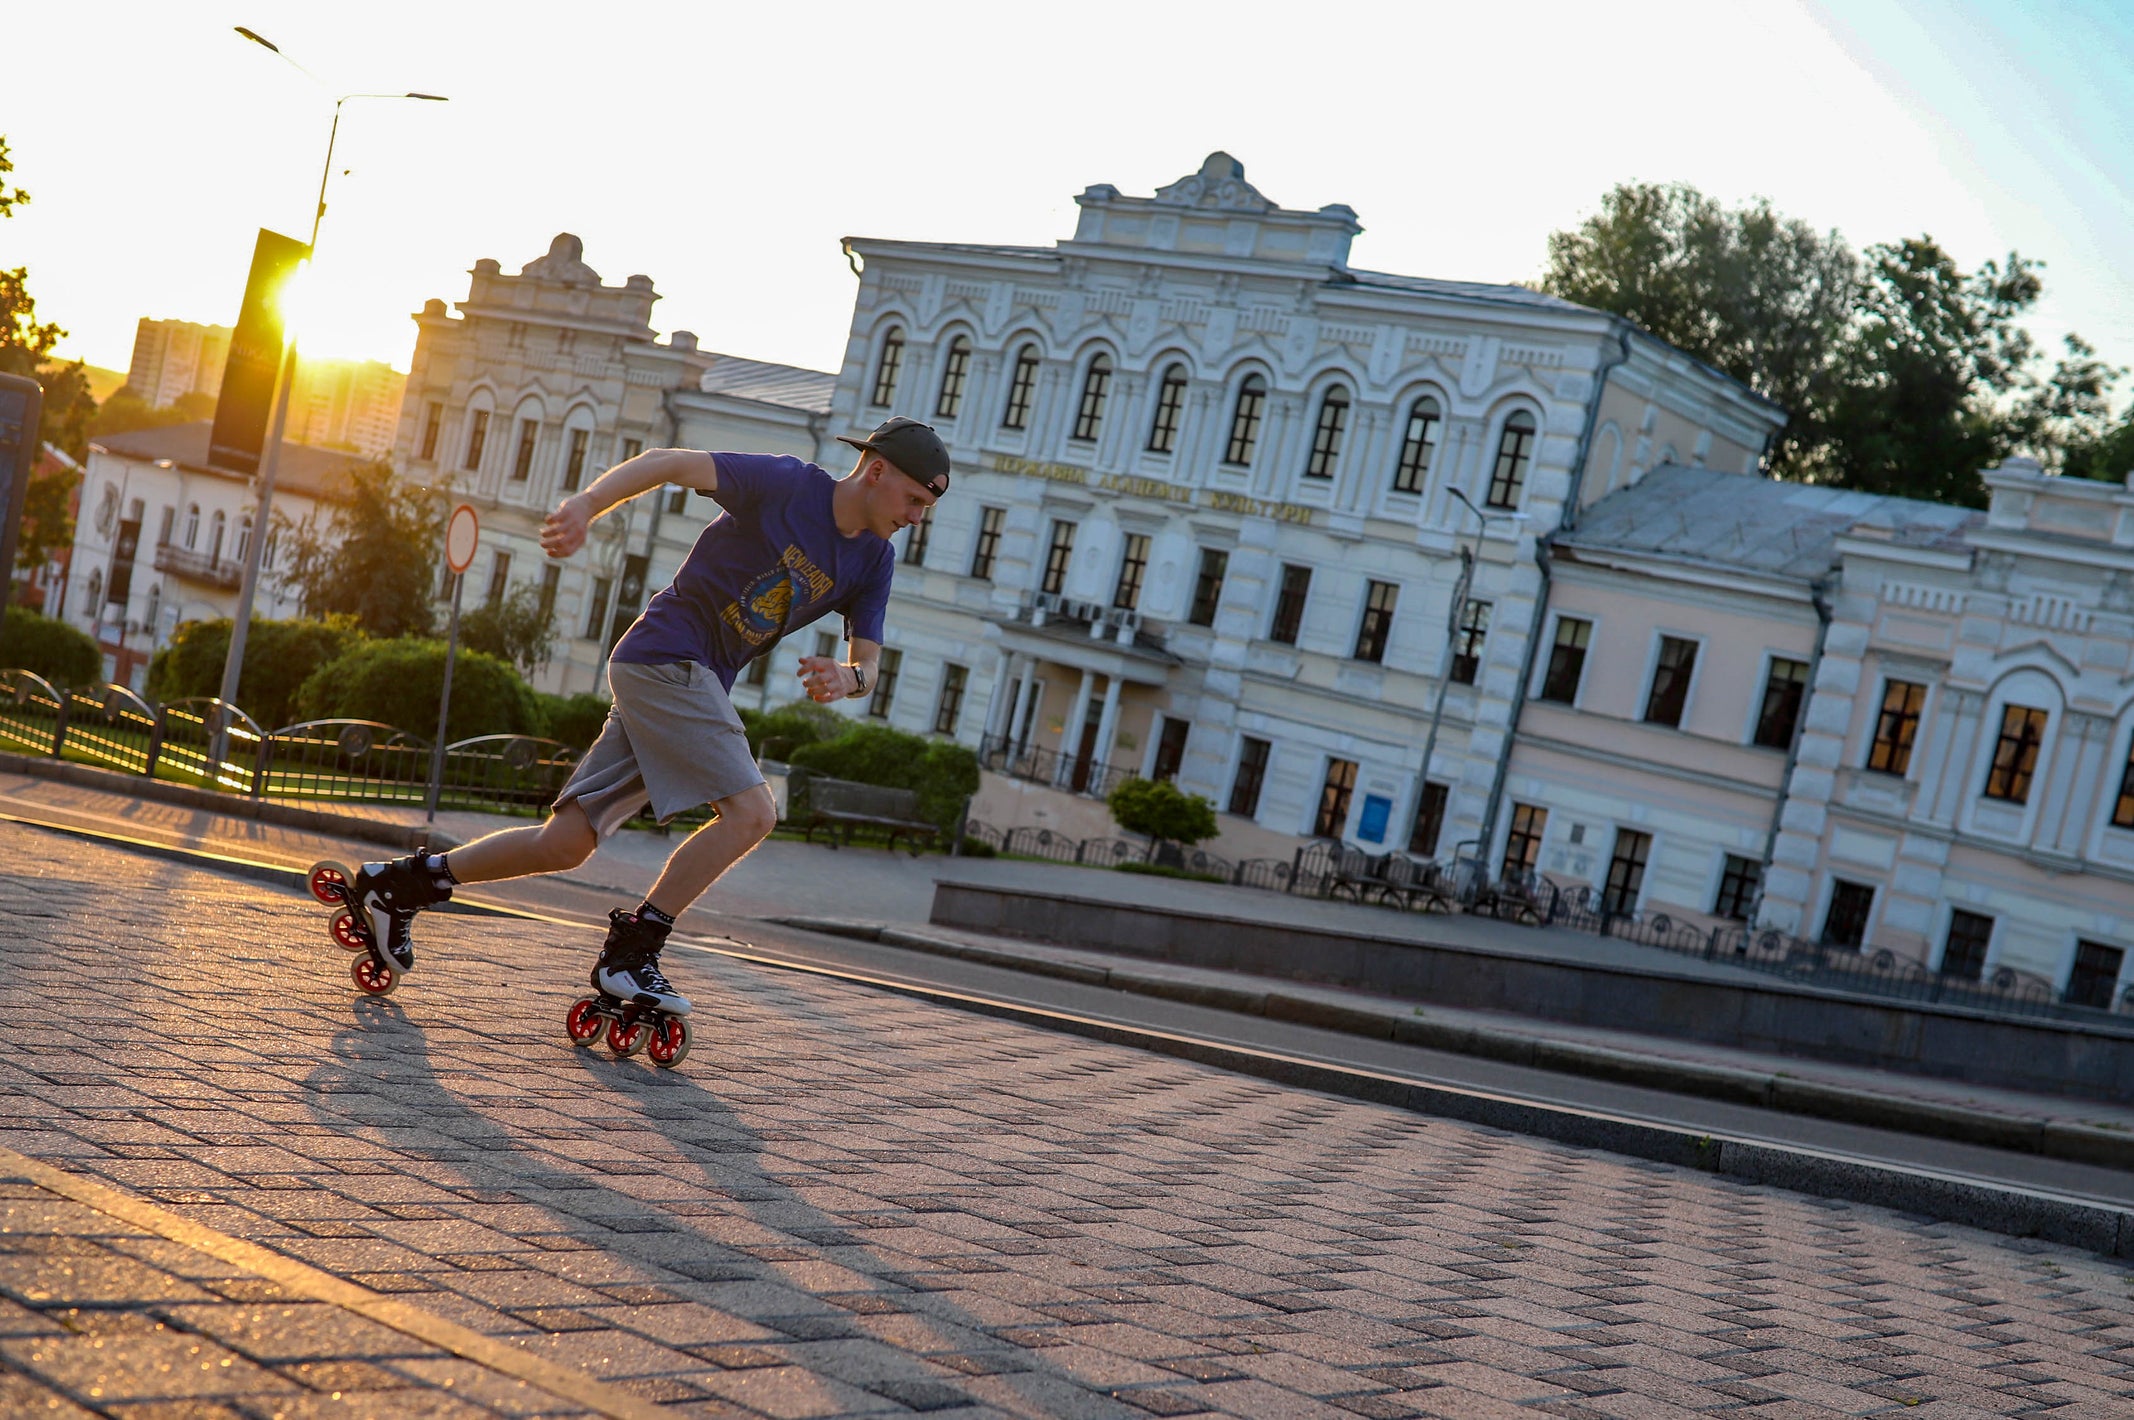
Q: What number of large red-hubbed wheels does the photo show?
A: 6